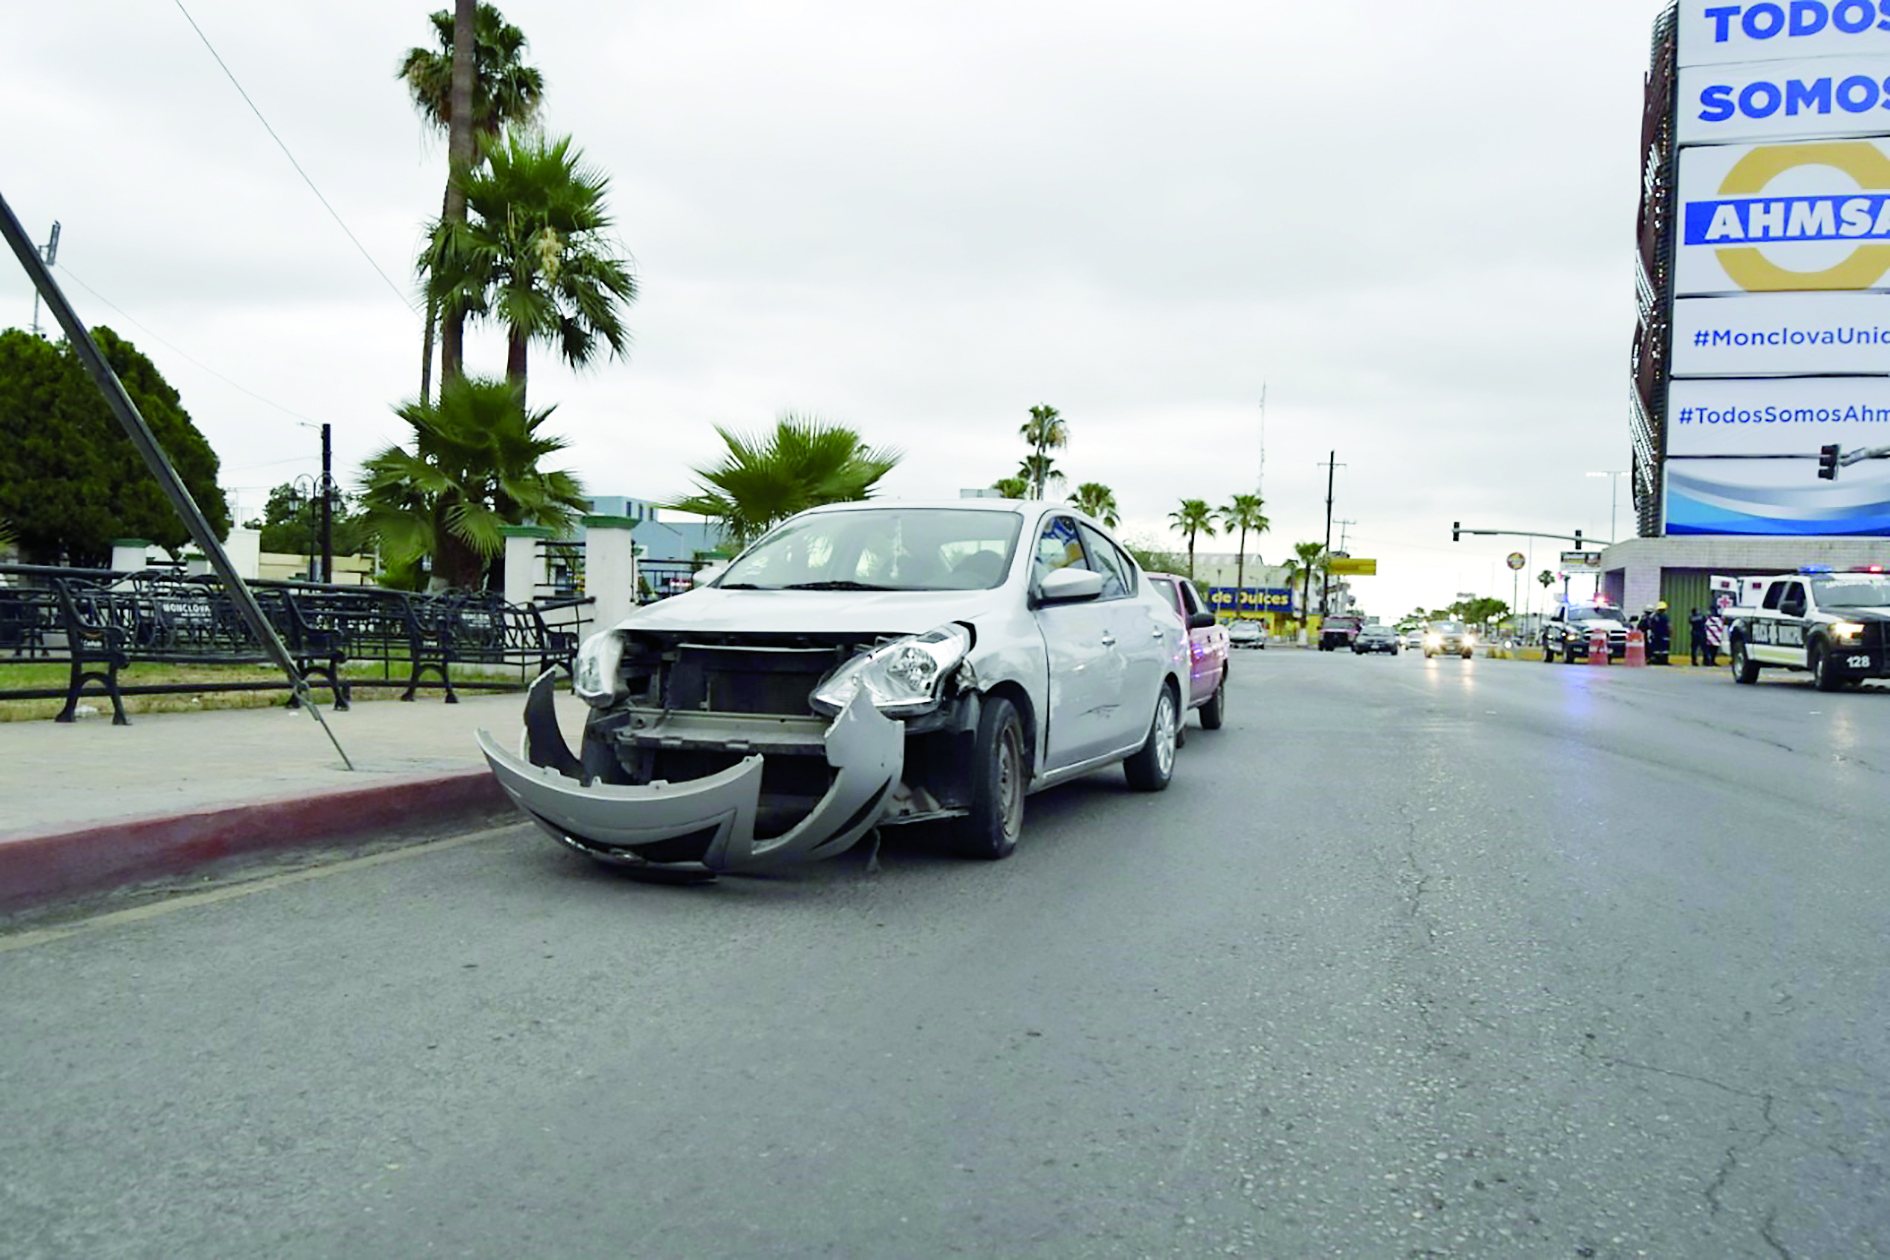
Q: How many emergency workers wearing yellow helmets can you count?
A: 1